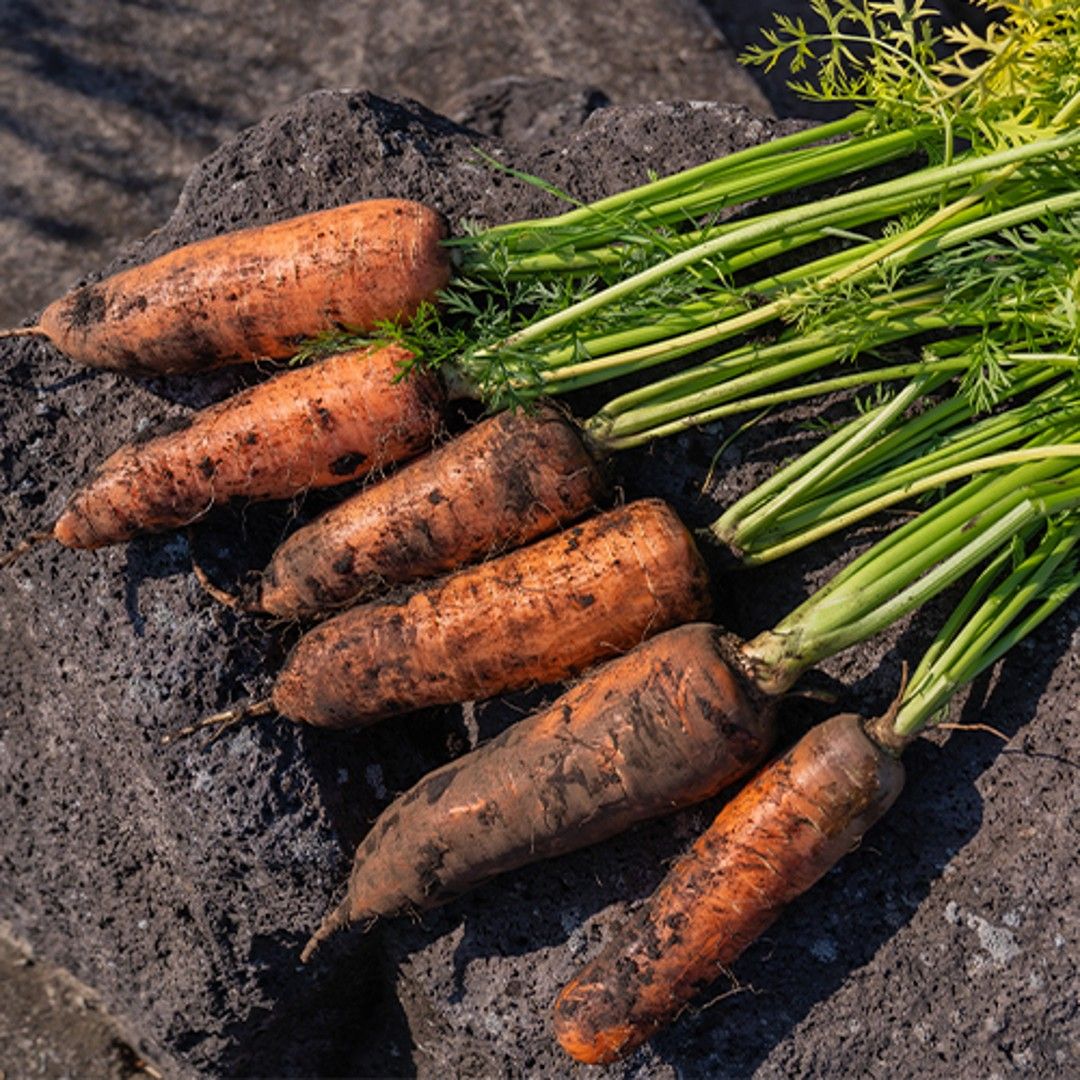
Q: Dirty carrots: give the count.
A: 6